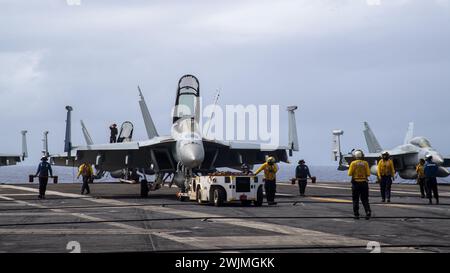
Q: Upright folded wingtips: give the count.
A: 5